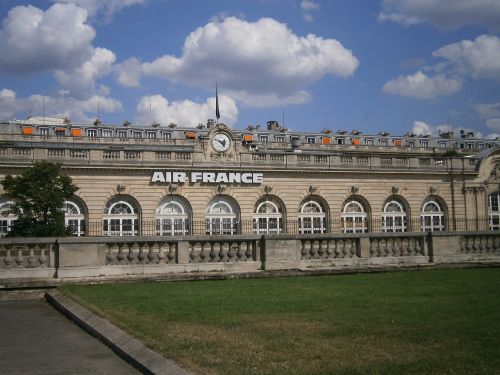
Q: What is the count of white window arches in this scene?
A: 10